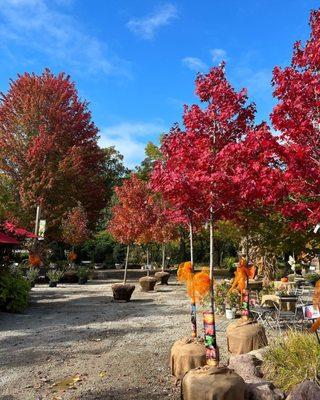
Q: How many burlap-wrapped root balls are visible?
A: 6